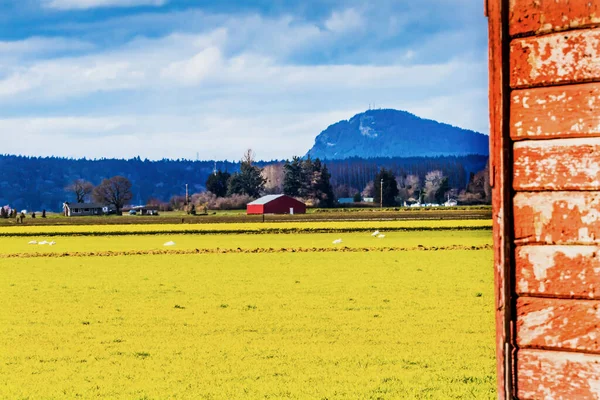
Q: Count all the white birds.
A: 7